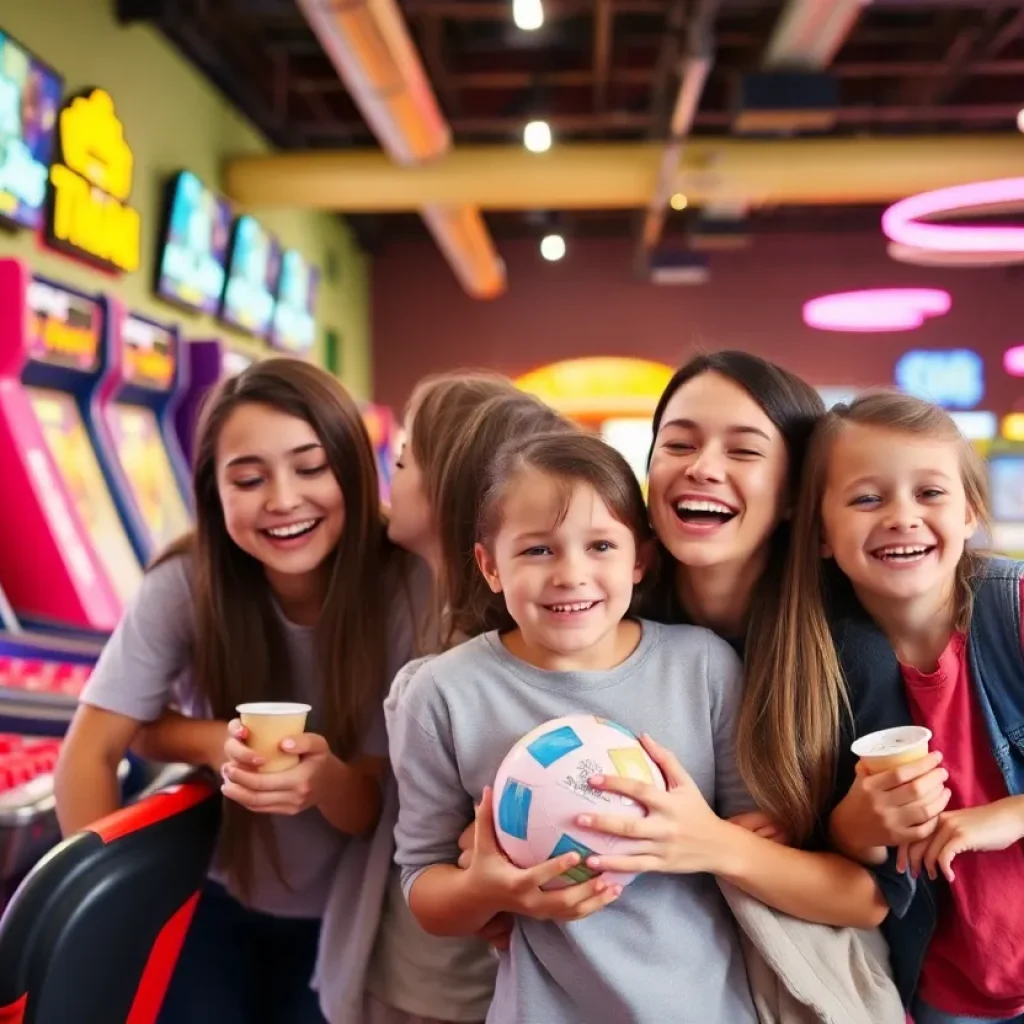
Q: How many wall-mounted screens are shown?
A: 4